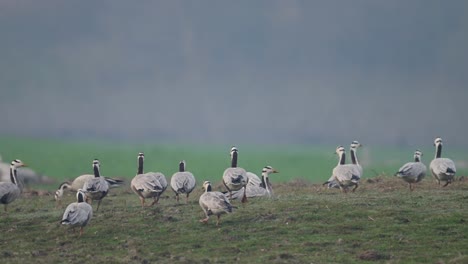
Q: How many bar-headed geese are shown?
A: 13